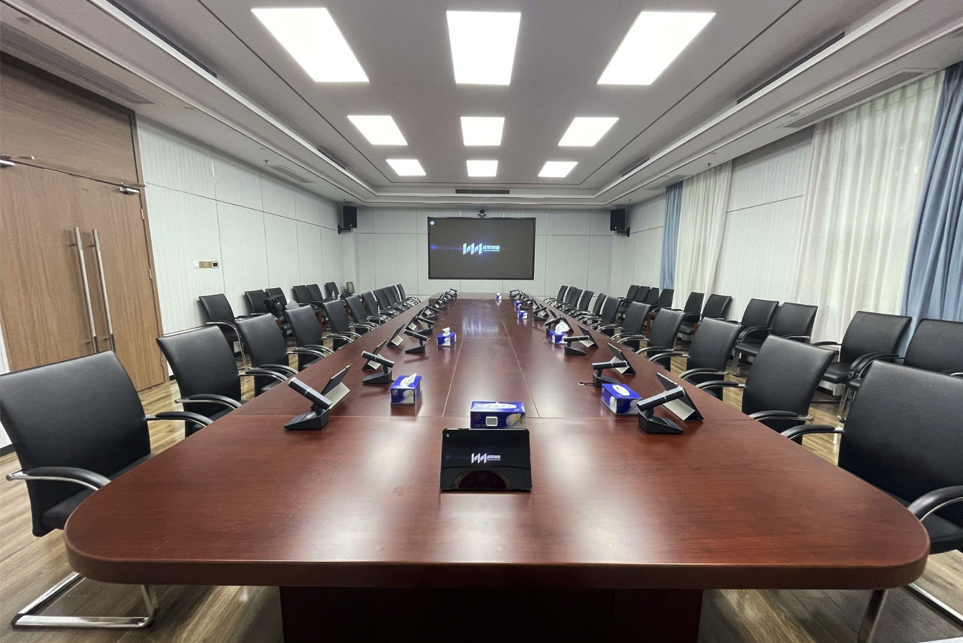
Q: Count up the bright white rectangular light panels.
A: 9